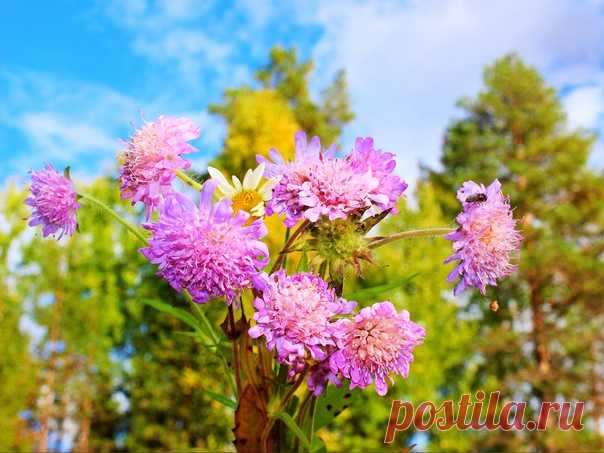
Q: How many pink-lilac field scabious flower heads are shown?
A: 7